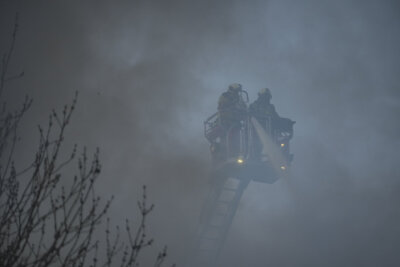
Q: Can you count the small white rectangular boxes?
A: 0